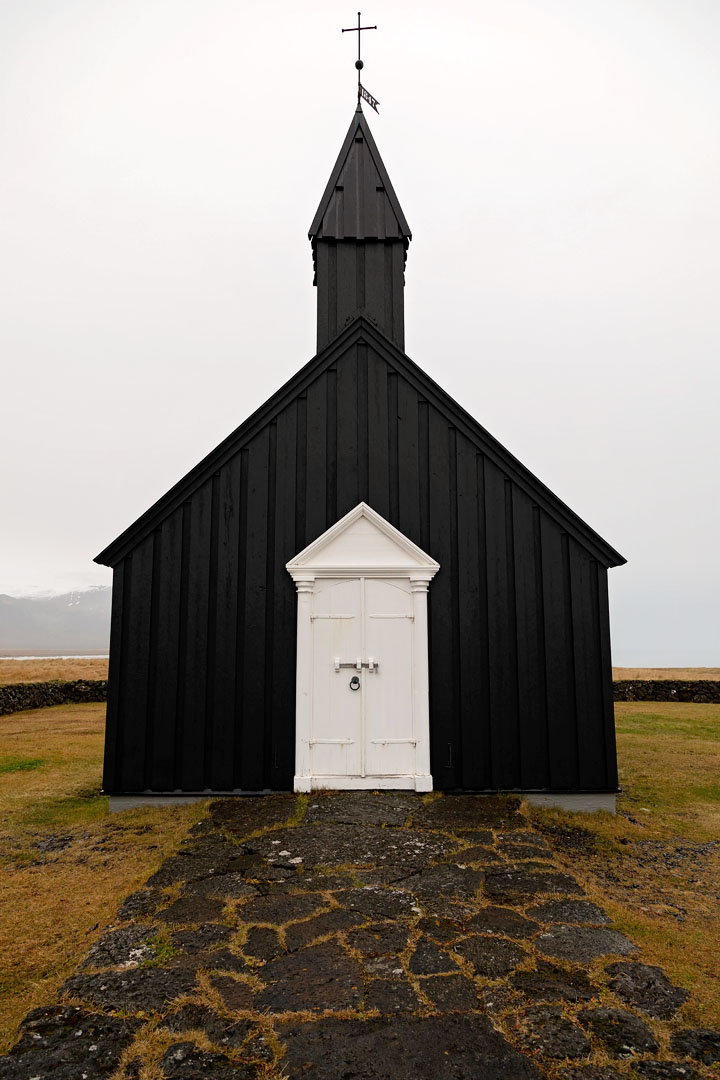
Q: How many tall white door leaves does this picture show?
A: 2